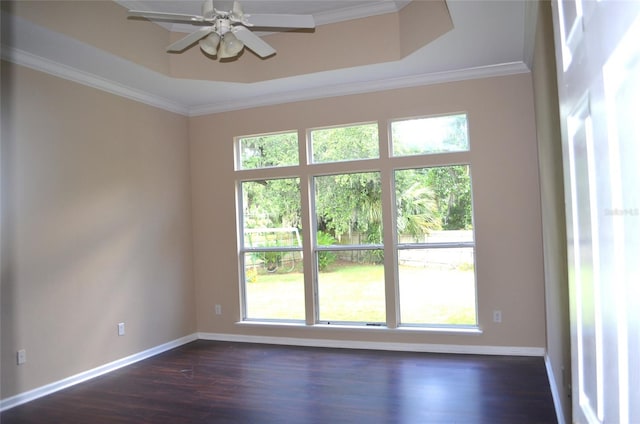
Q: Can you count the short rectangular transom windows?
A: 3